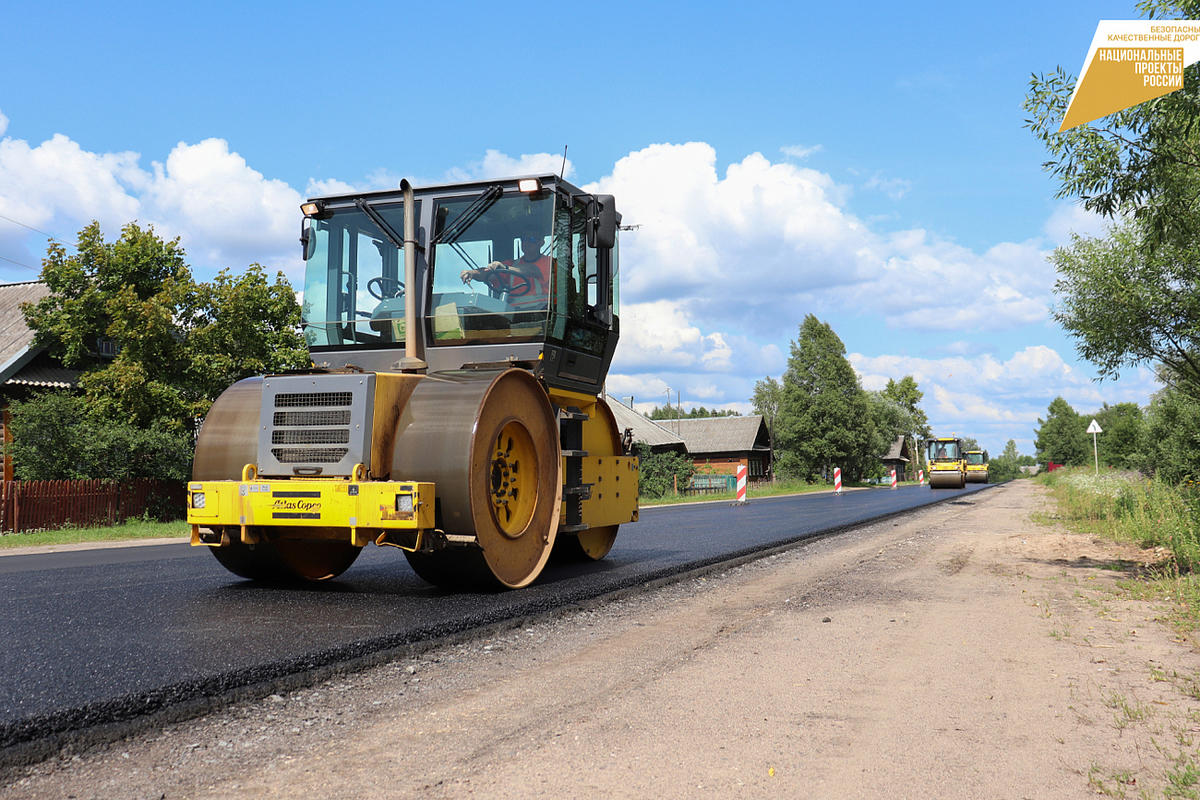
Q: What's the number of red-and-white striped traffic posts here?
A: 4